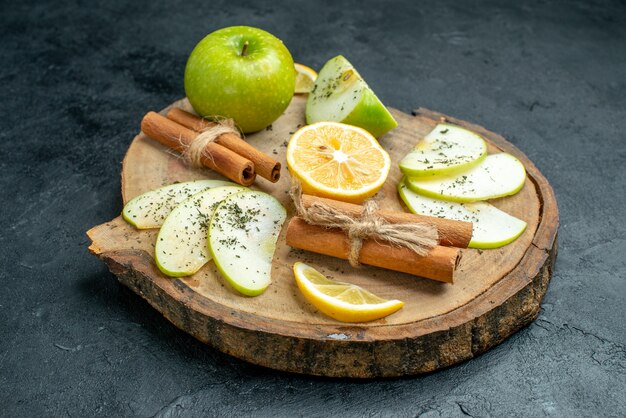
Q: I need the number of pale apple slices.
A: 6